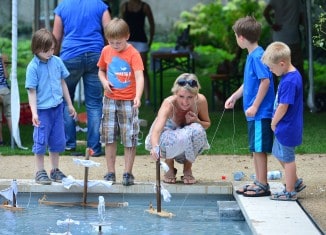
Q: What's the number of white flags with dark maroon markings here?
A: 0